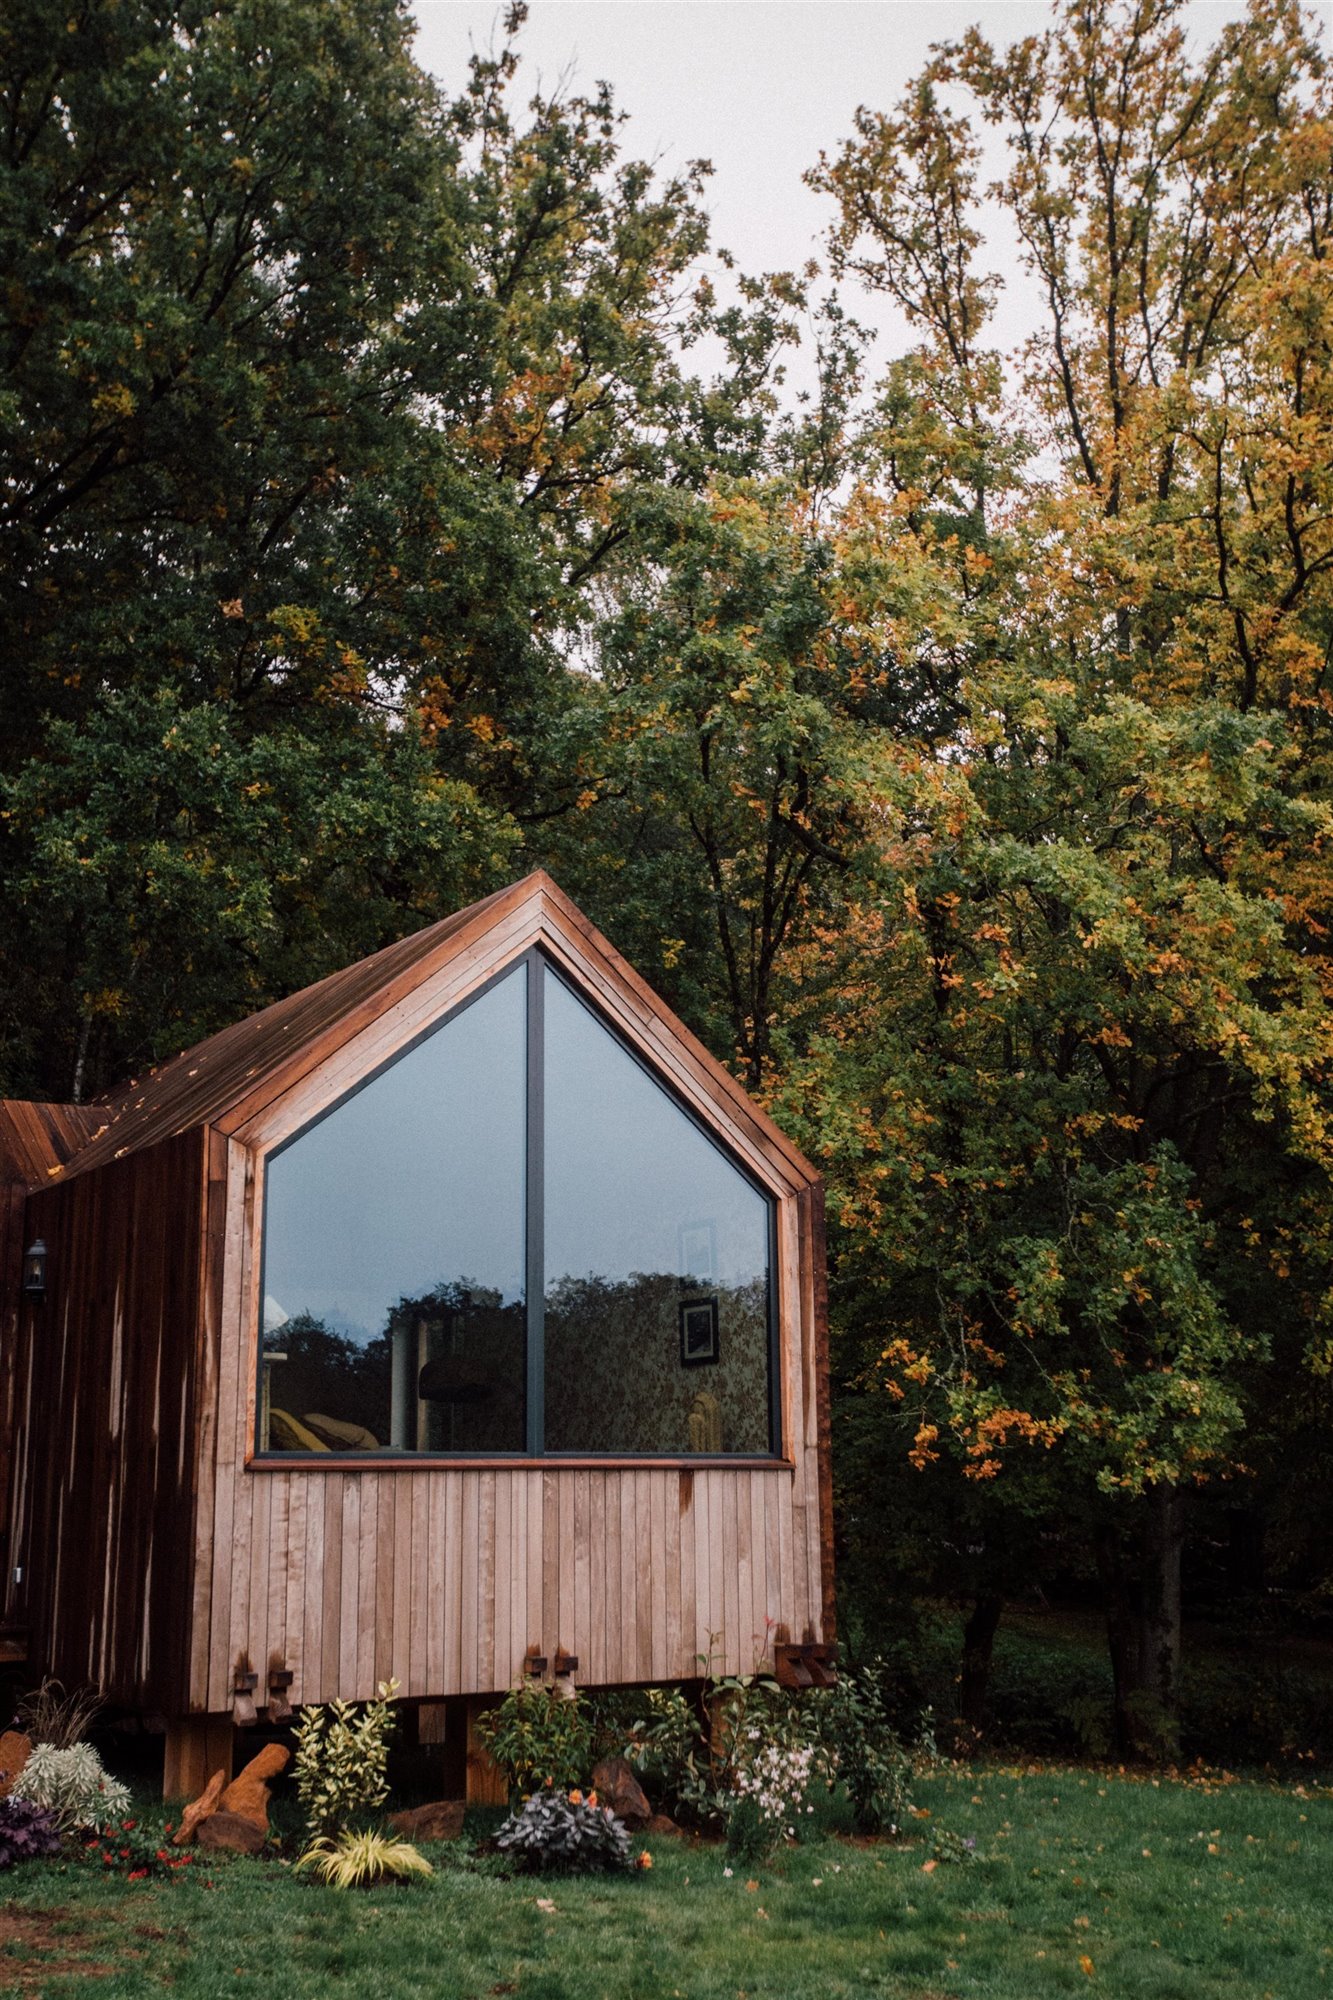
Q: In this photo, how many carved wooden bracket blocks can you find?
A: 6